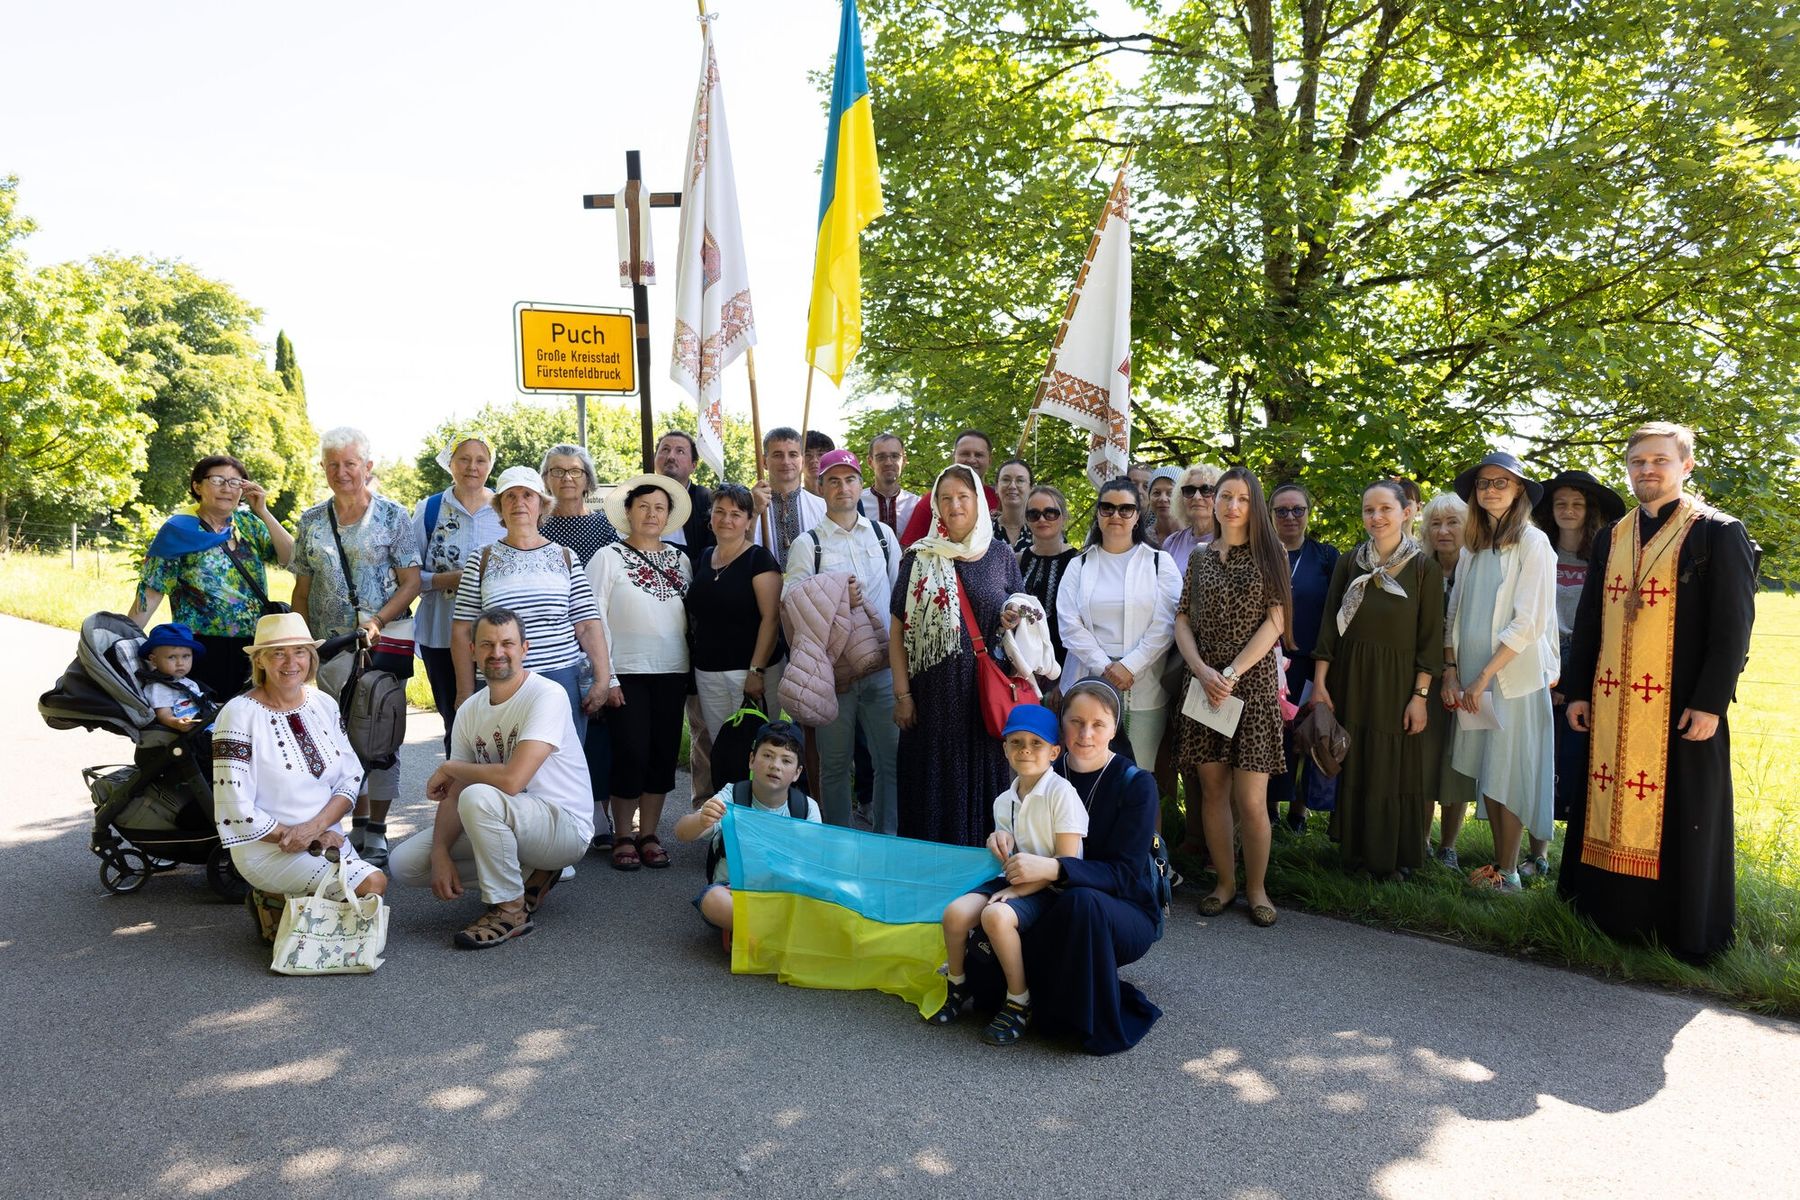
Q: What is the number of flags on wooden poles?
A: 3